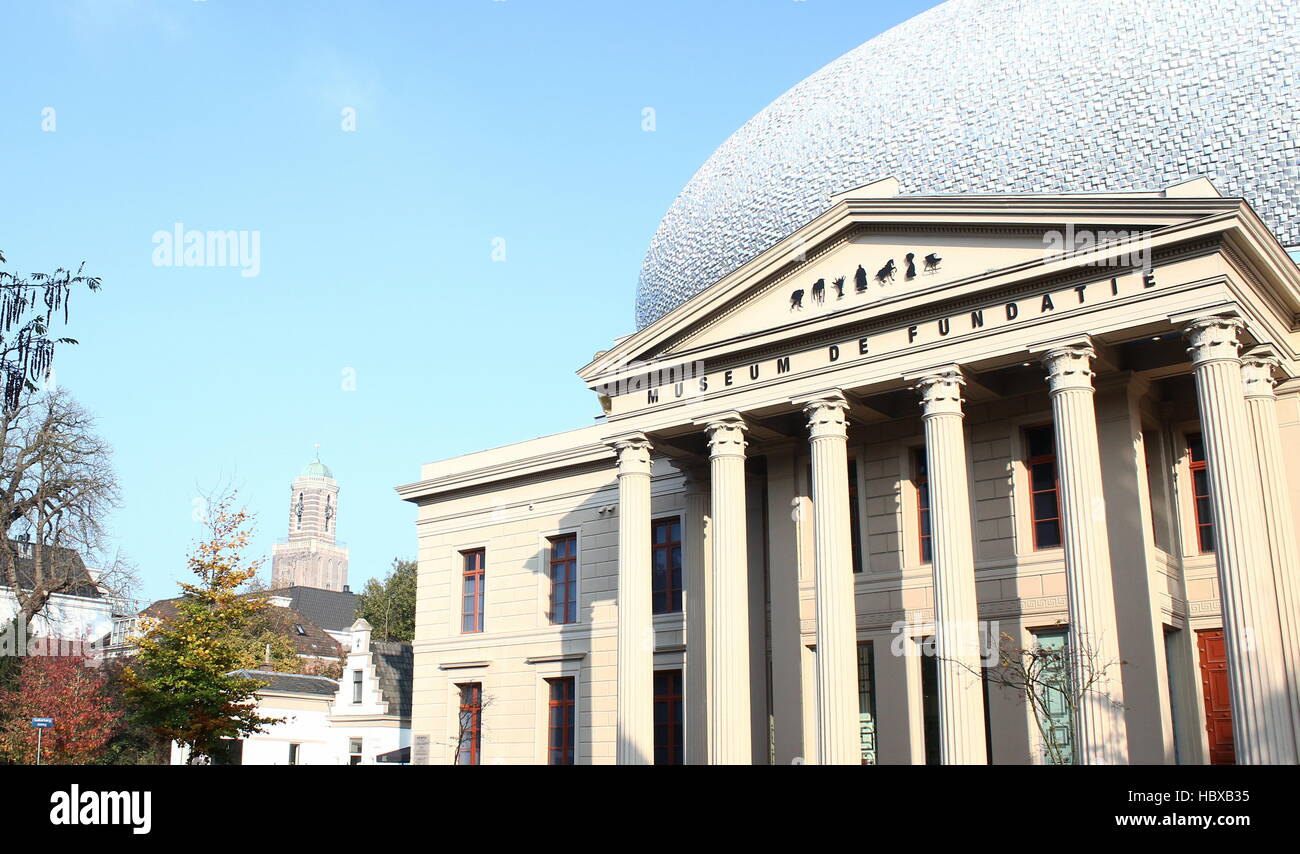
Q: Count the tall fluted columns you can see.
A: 8